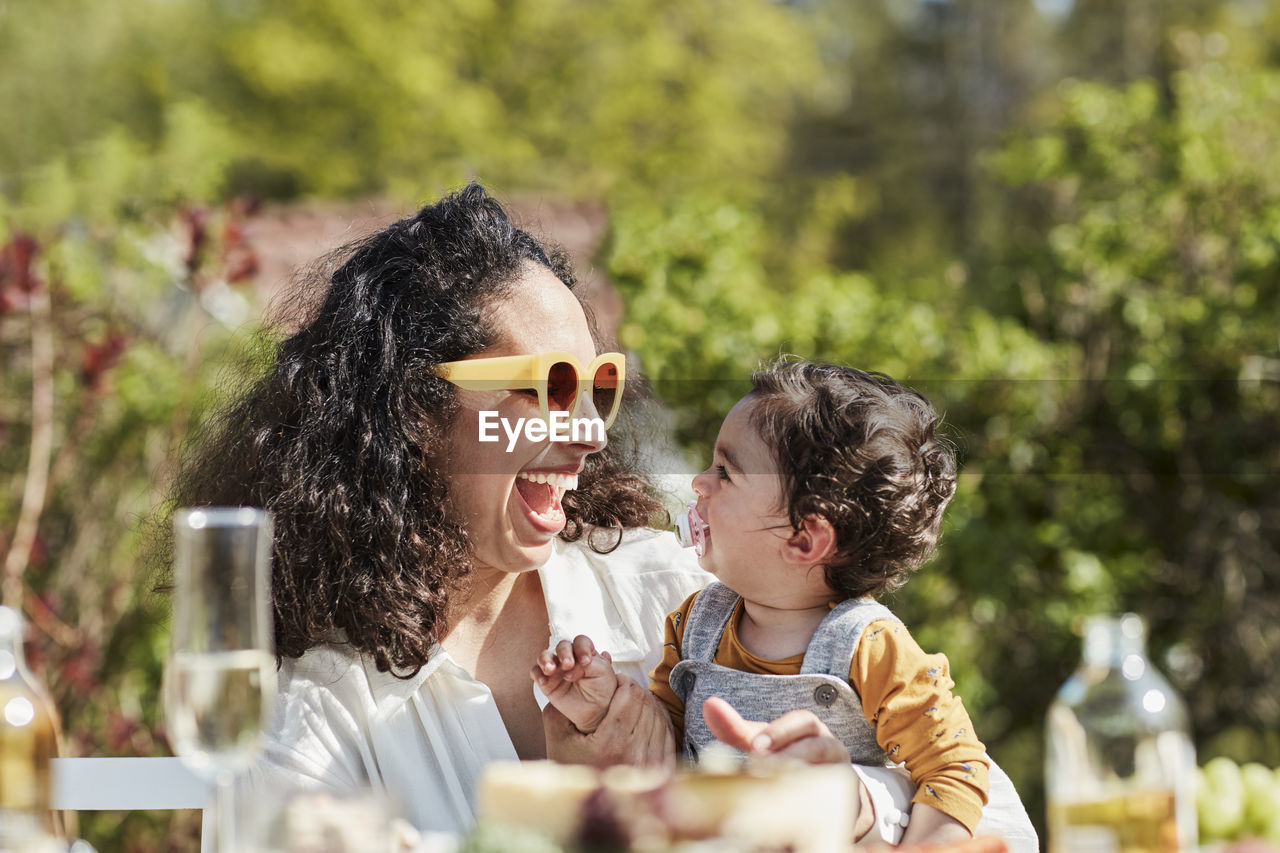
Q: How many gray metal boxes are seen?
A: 0